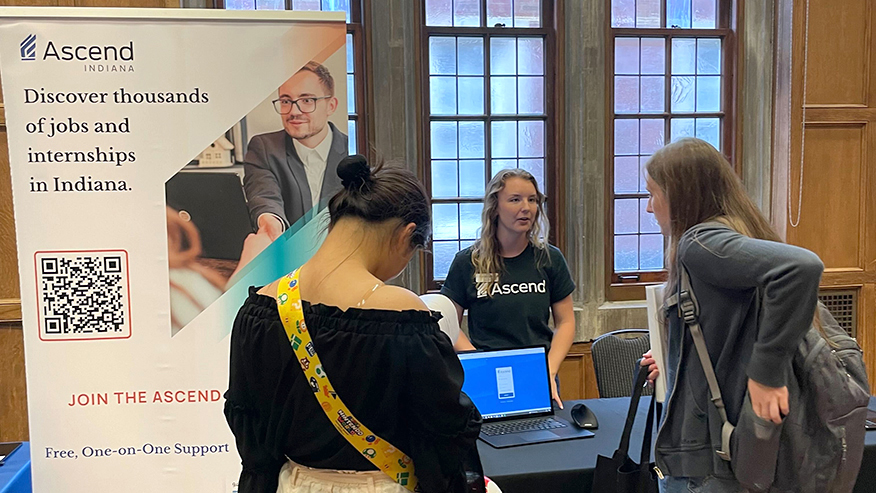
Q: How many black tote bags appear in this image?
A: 1